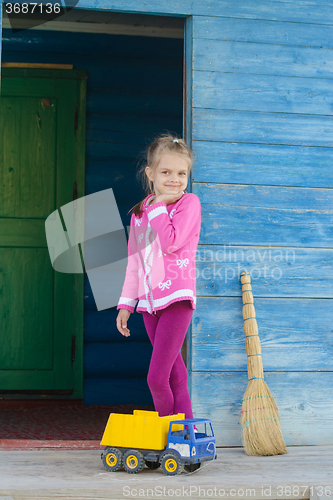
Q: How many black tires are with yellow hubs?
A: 3